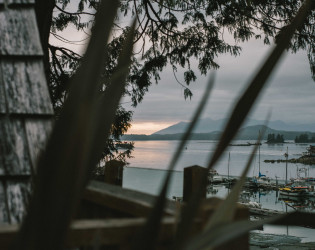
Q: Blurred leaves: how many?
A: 6